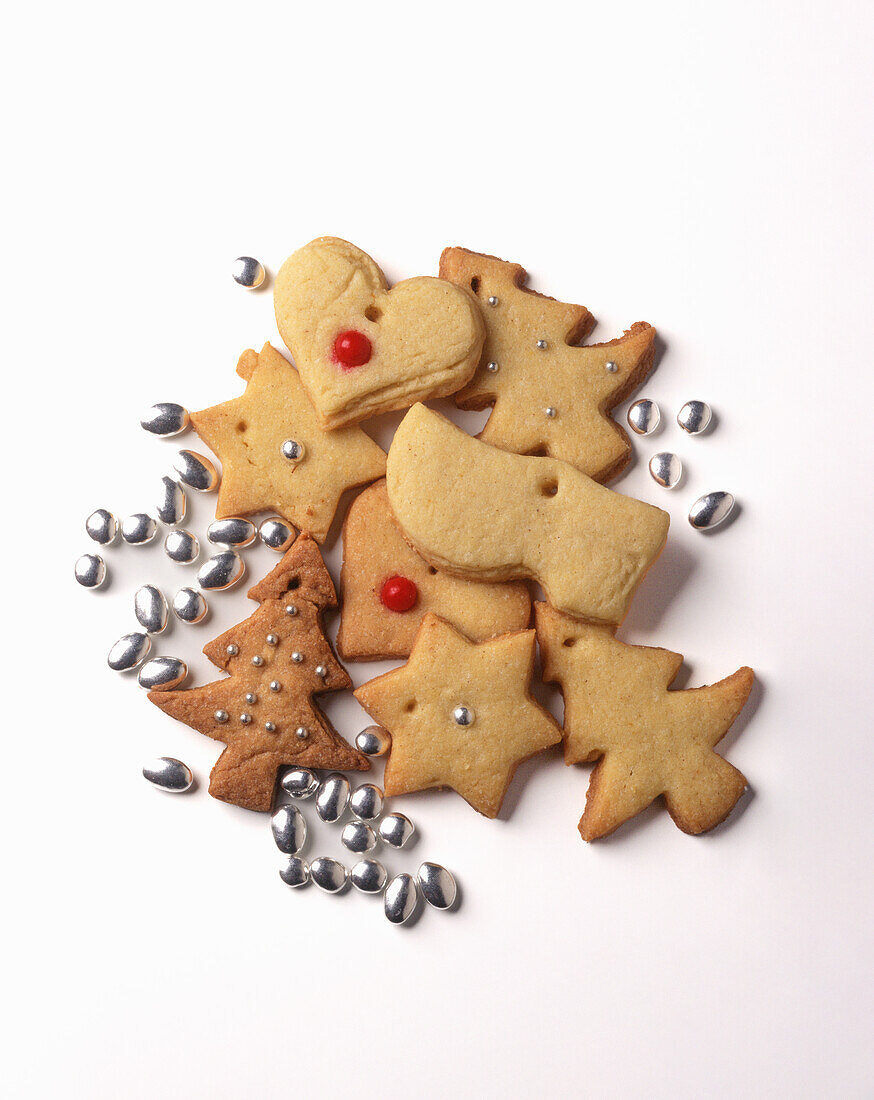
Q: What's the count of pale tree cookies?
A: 2